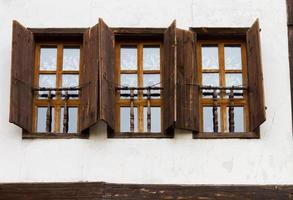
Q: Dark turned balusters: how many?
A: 6